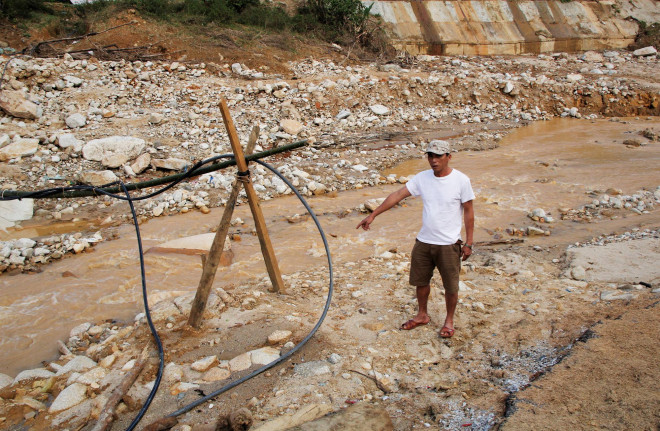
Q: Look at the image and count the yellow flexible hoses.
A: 0